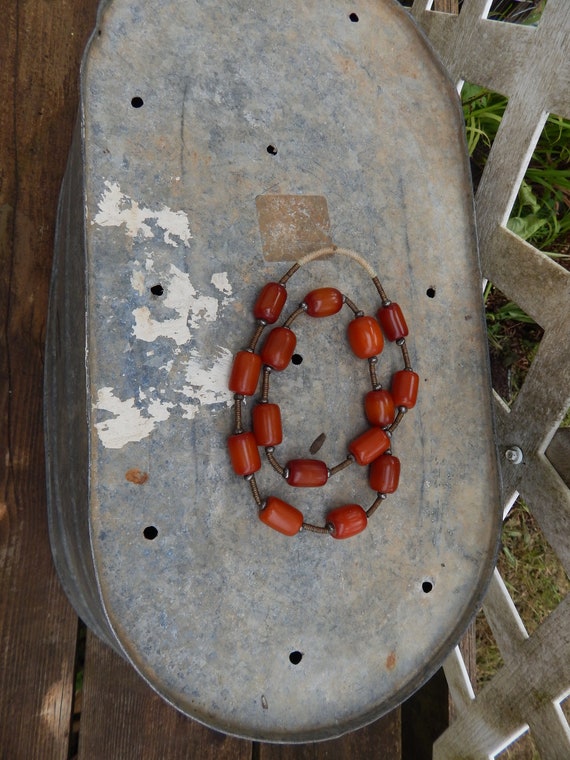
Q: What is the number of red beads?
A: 15